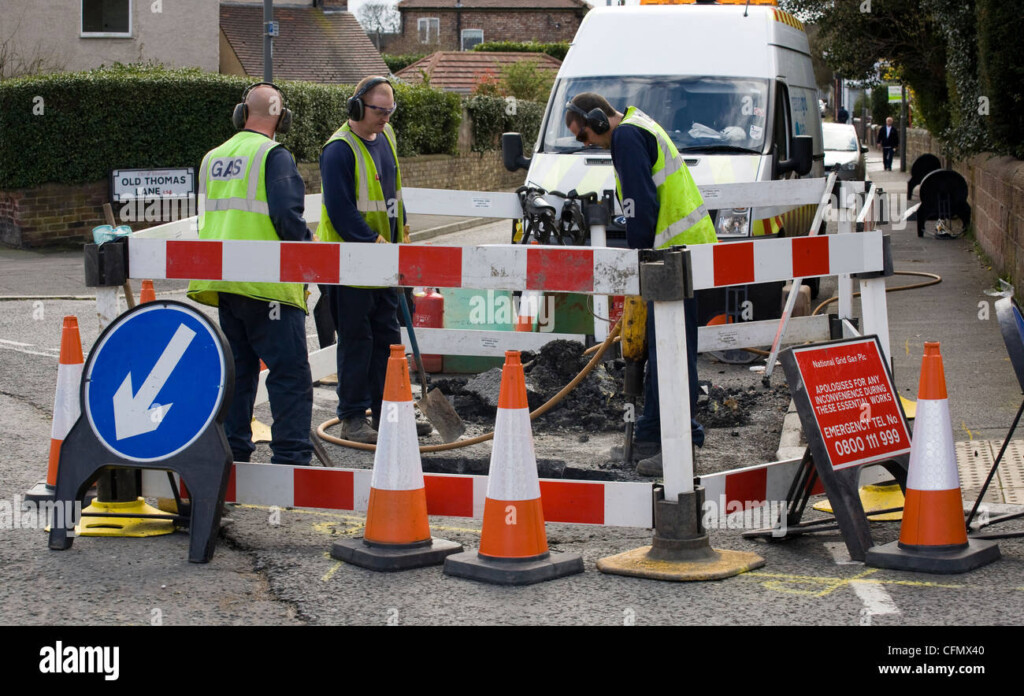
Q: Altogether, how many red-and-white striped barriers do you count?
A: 4